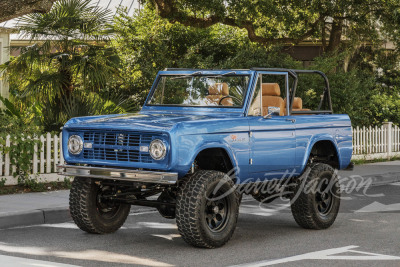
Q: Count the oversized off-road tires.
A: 3